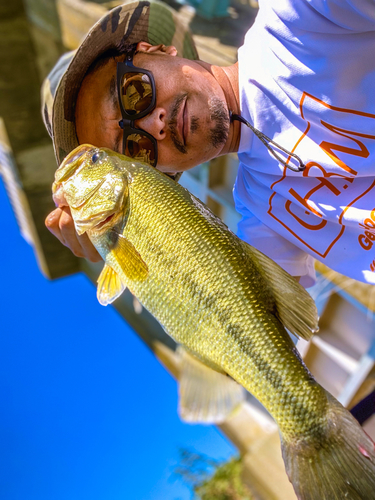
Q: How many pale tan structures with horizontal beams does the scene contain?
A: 1